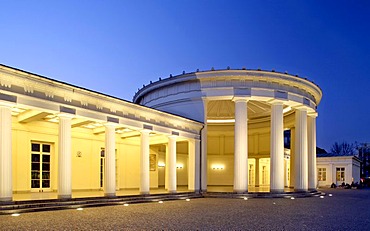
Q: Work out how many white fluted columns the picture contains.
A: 9